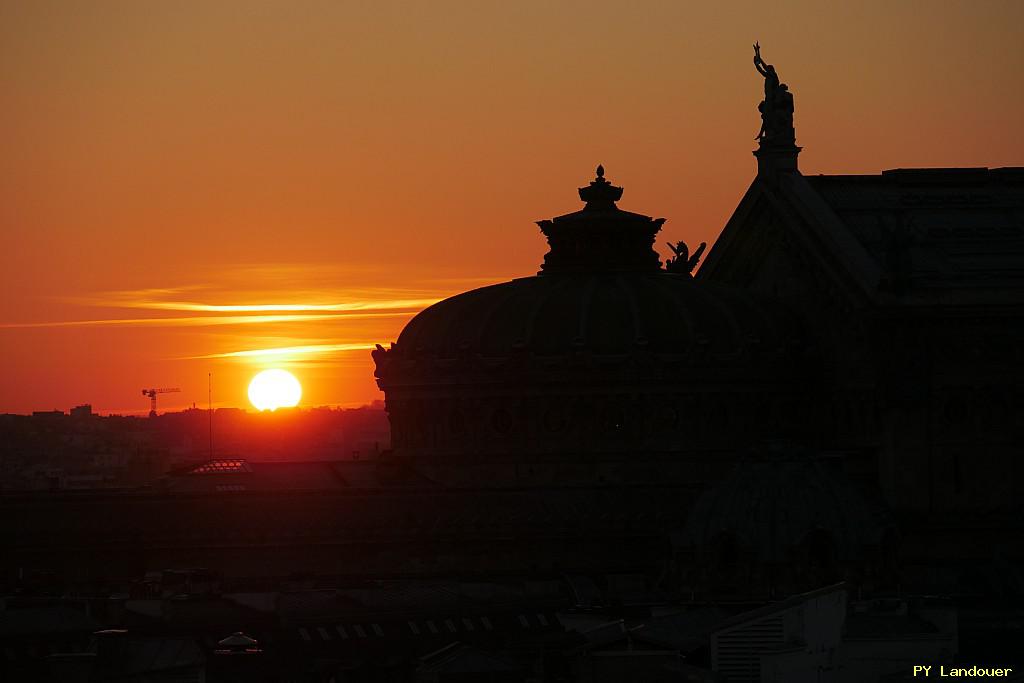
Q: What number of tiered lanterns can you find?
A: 1